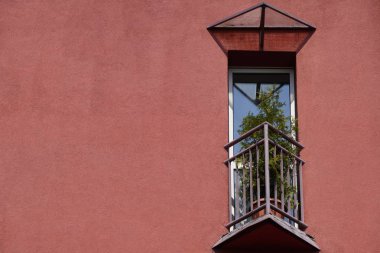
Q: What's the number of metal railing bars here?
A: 11